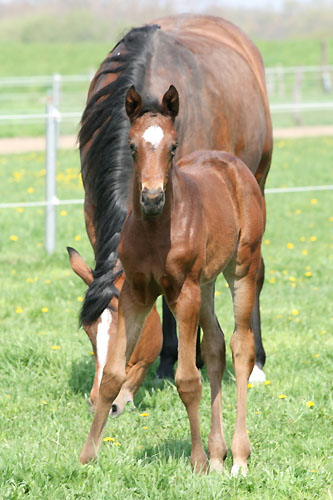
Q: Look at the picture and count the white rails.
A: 3